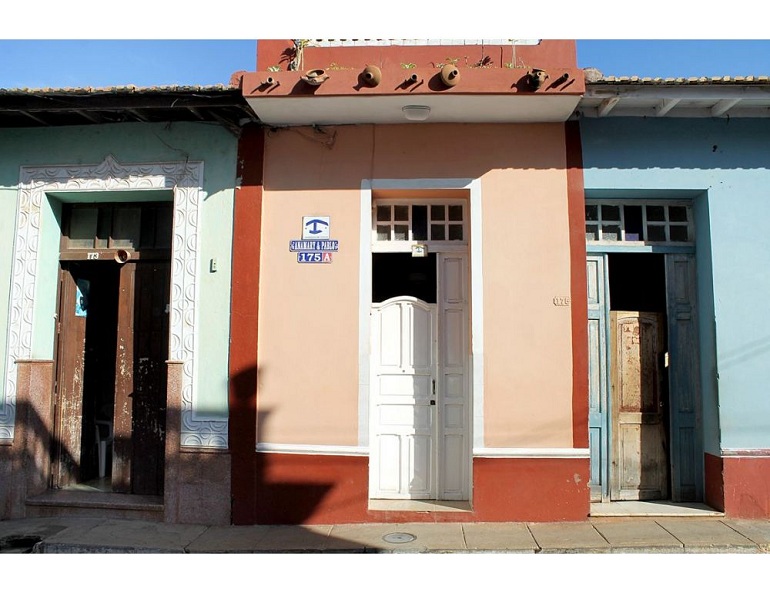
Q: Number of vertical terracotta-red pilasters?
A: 2